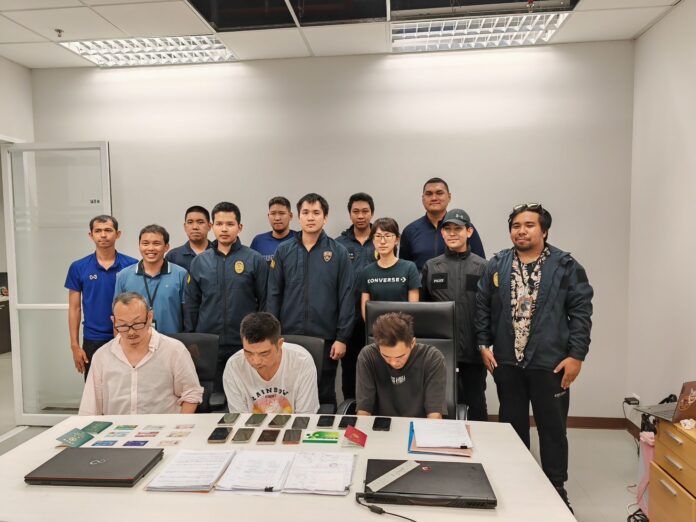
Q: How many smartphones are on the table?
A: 11